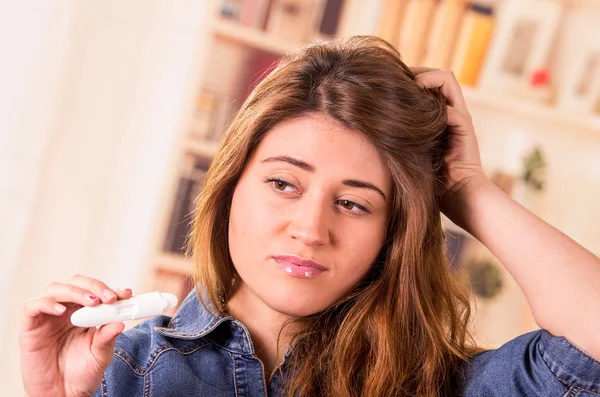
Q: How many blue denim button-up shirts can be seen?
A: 1